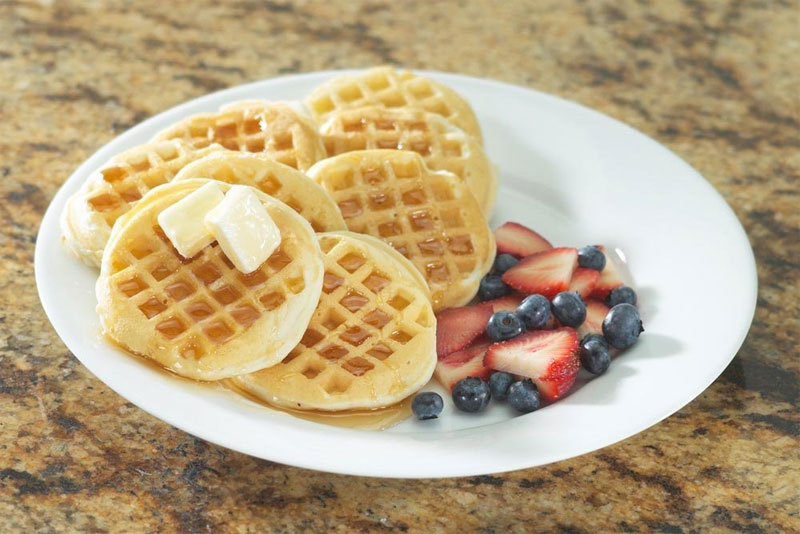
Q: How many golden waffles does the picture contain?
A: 8